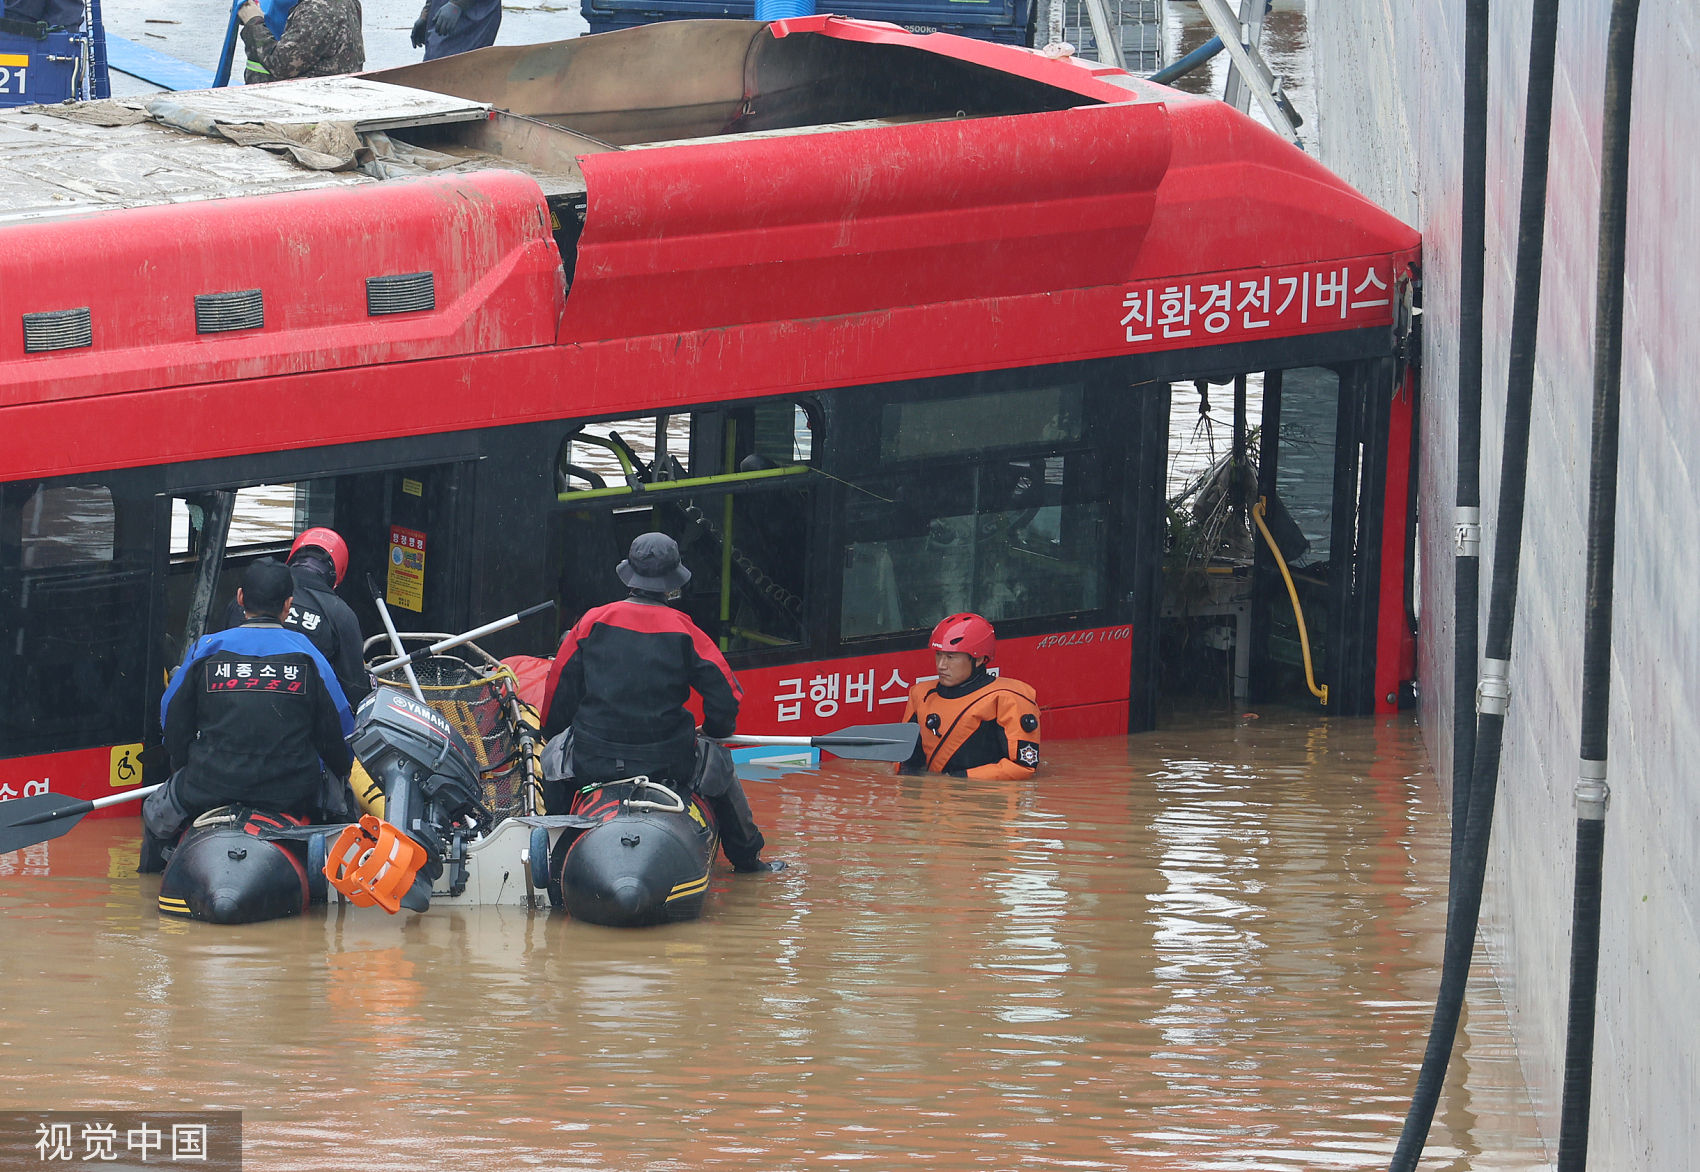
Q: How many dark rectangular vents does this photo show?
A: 3